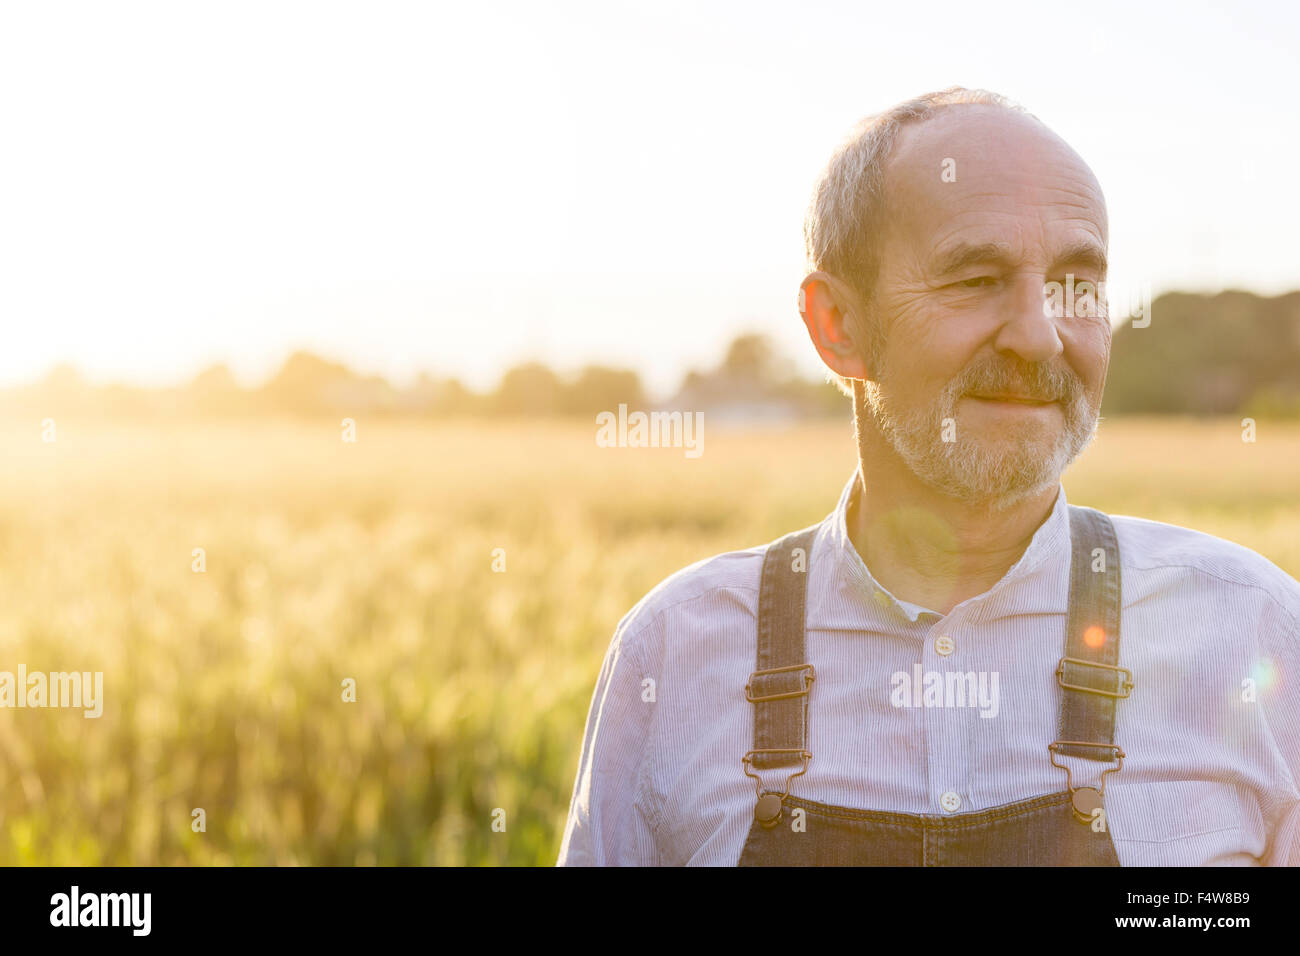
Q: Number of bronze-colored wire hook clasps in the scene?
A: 2